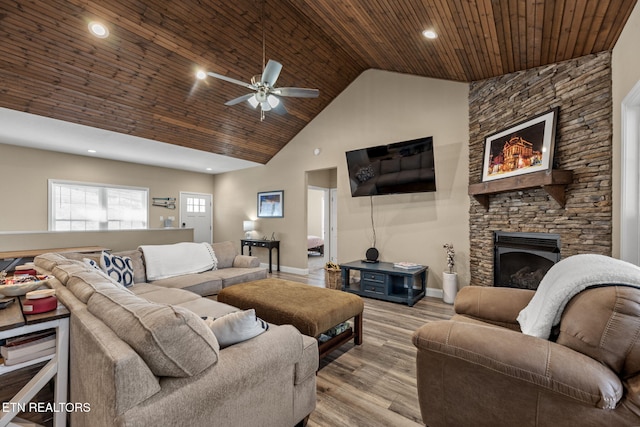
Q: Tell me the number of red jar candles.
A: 2